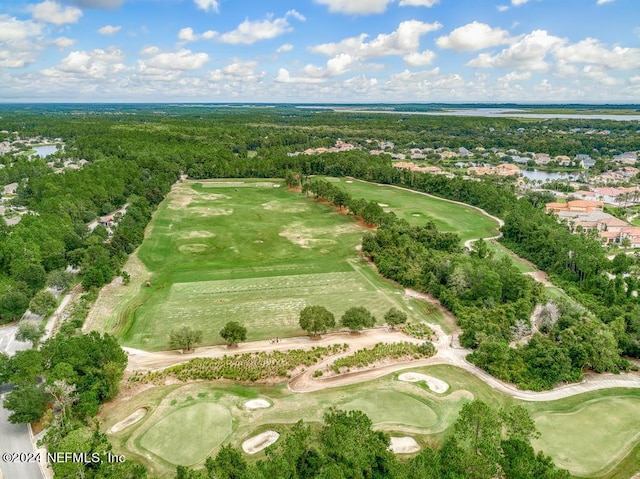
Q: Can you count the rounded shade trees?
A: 5